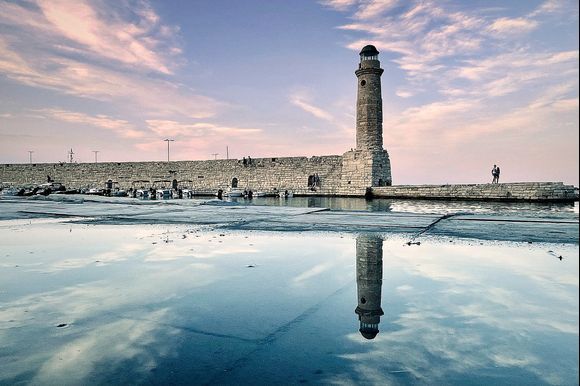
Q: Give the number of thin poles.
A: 6